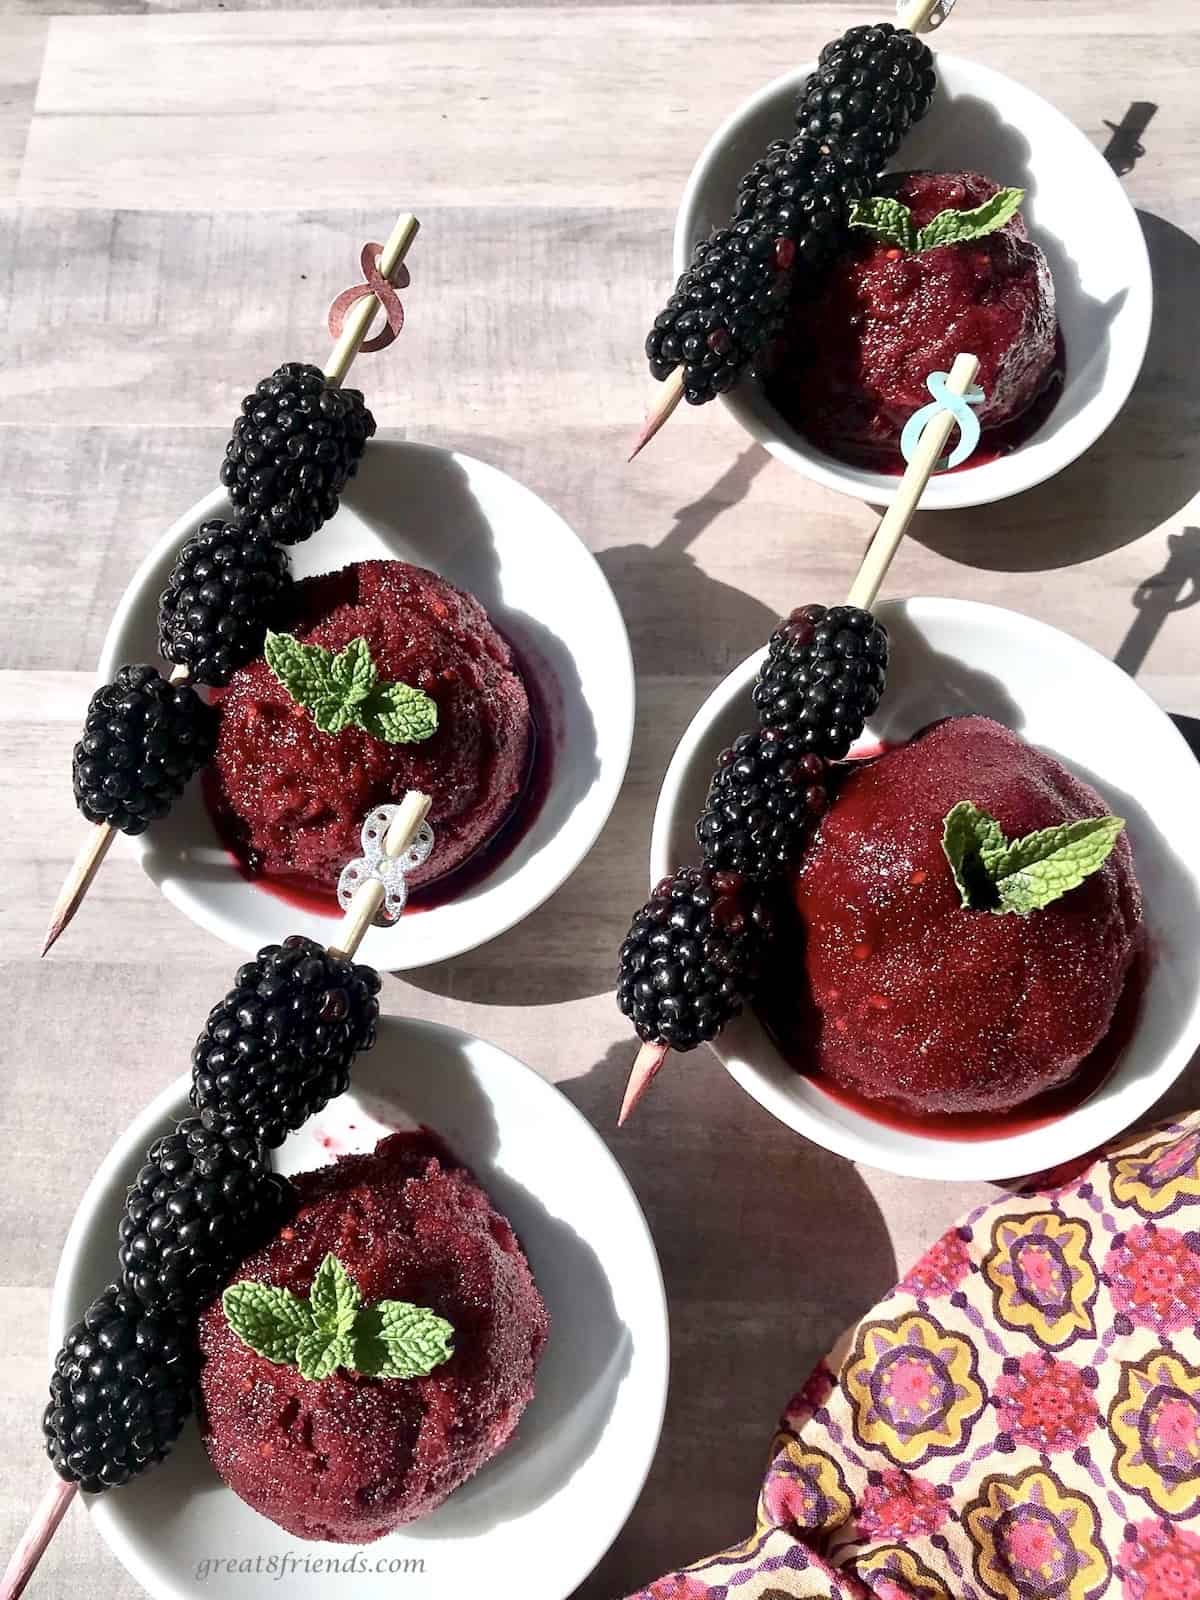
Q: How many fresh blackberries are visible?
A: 12